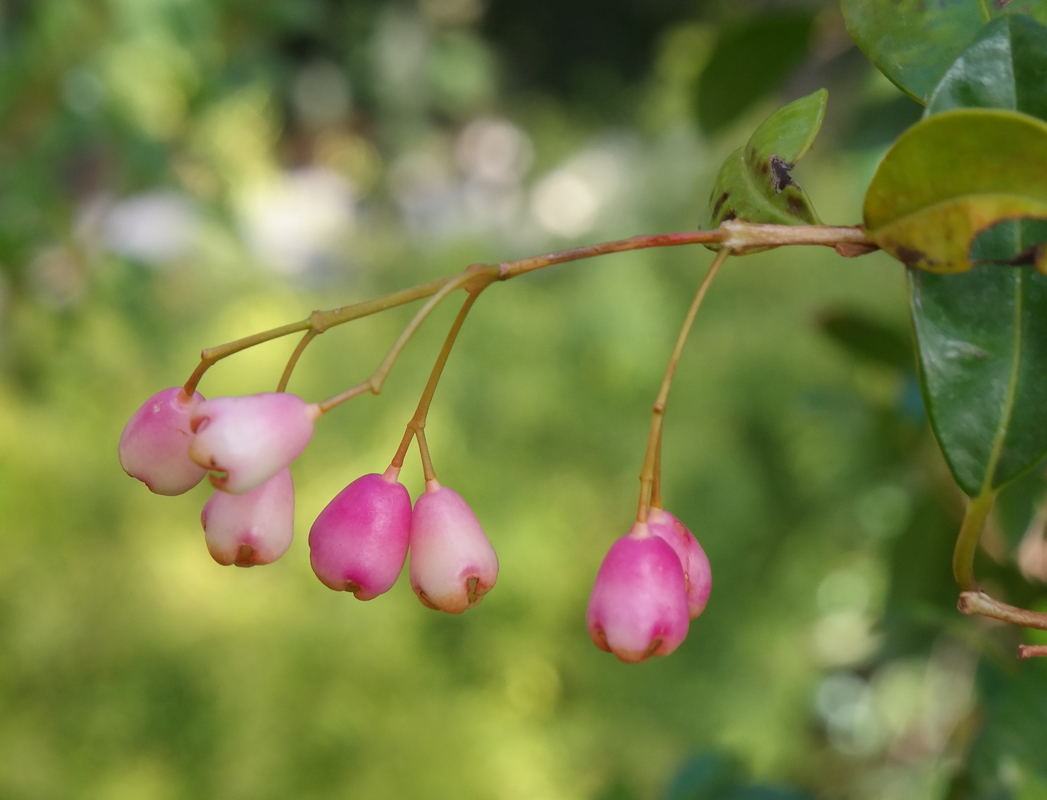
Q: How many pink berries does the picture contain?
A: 7